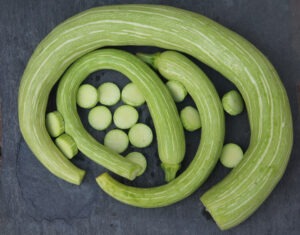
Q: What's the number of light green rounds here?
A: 14